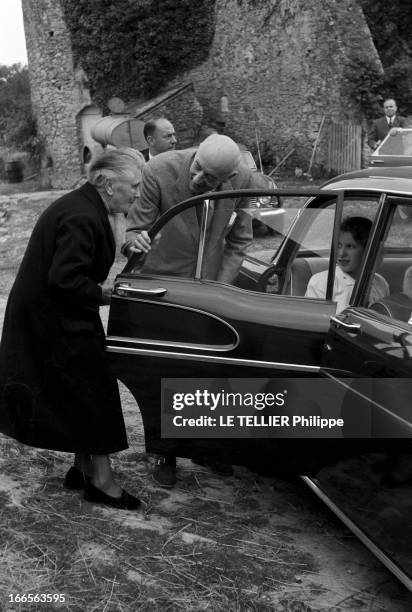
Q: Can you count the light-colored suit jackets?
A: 1